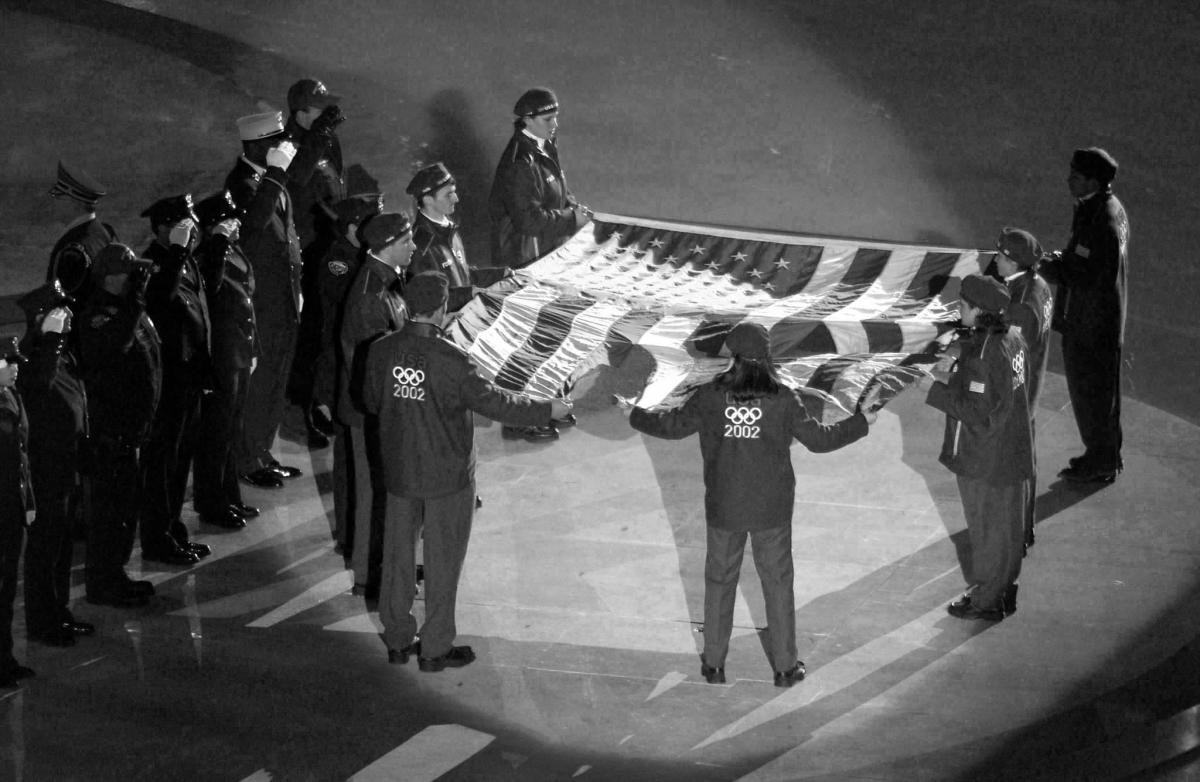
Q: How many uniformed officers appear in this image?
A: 9